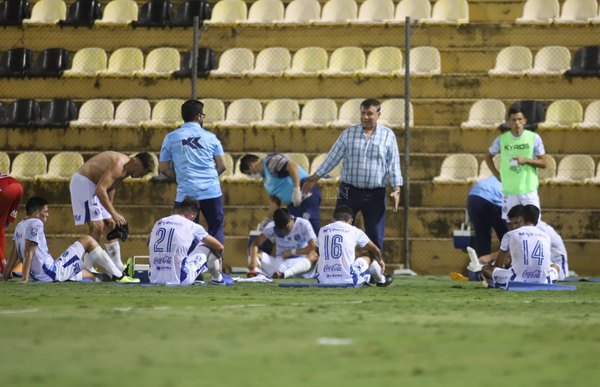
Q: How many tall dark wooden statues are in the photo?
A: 0